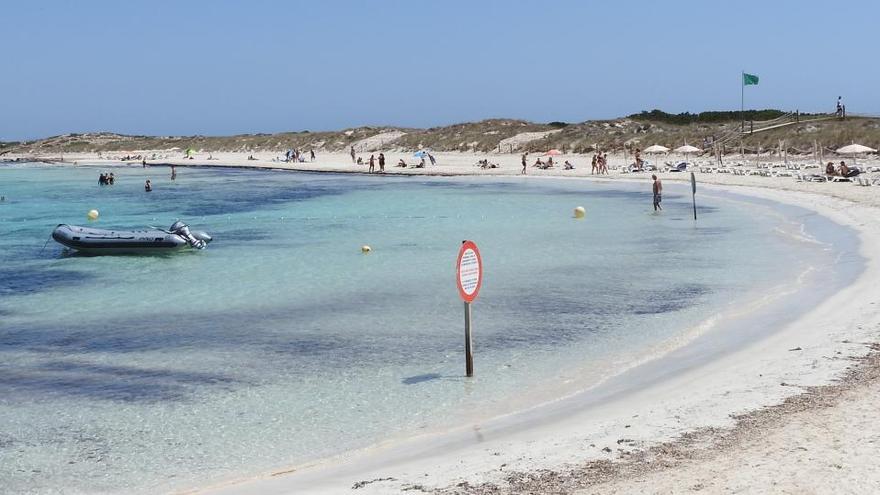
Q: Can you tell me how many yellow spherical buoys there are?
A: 3